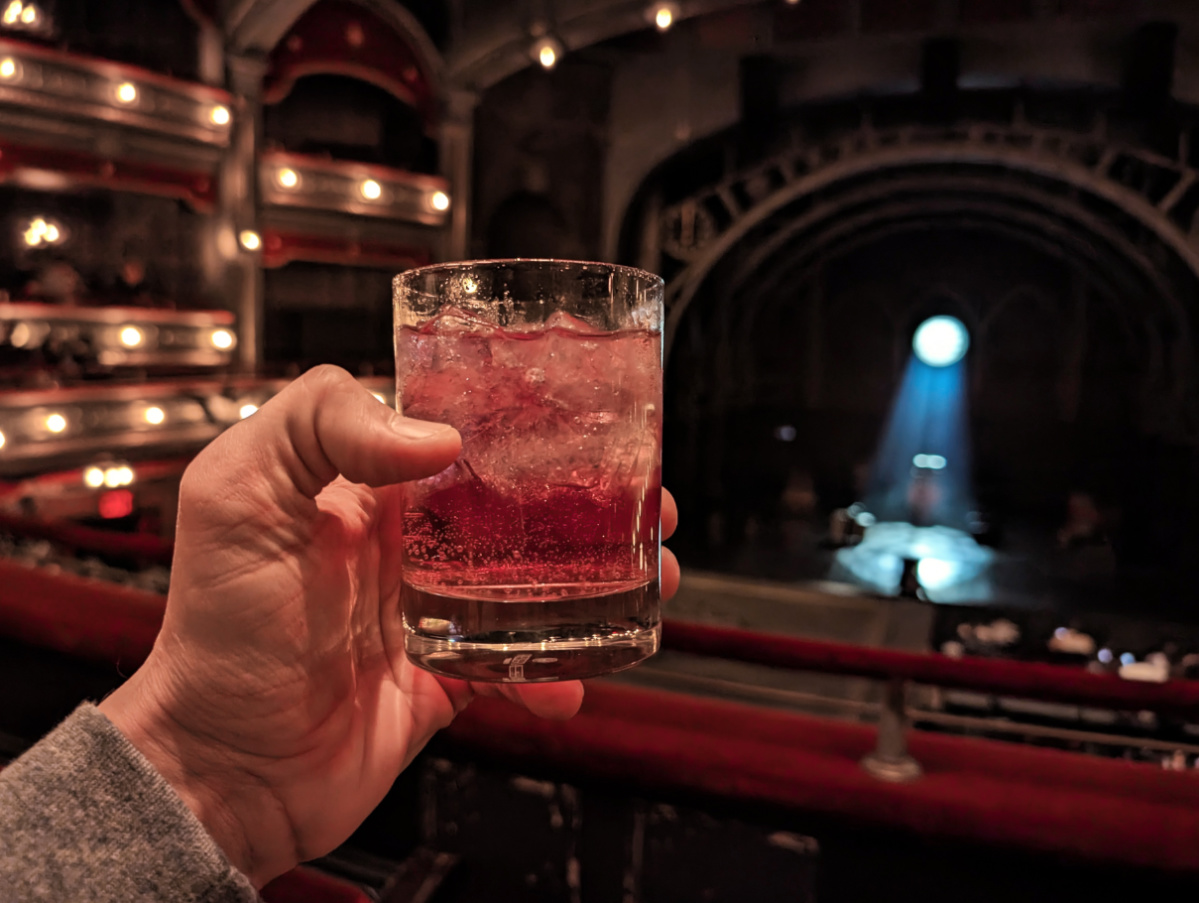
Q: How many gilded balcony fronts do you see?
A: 4